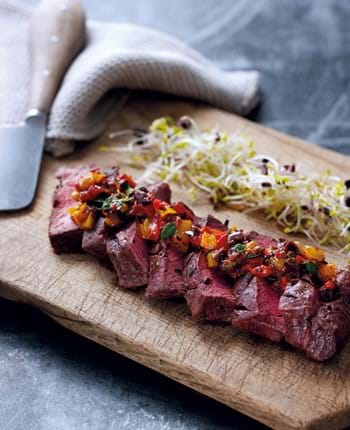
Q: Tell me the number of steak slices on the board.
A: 8